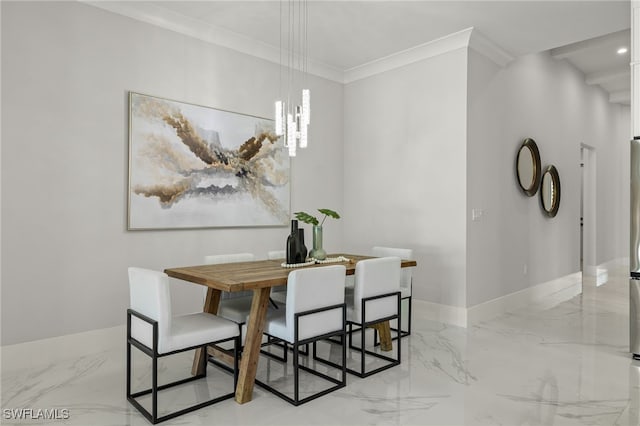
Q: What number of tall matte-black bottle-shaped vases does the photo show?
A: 2